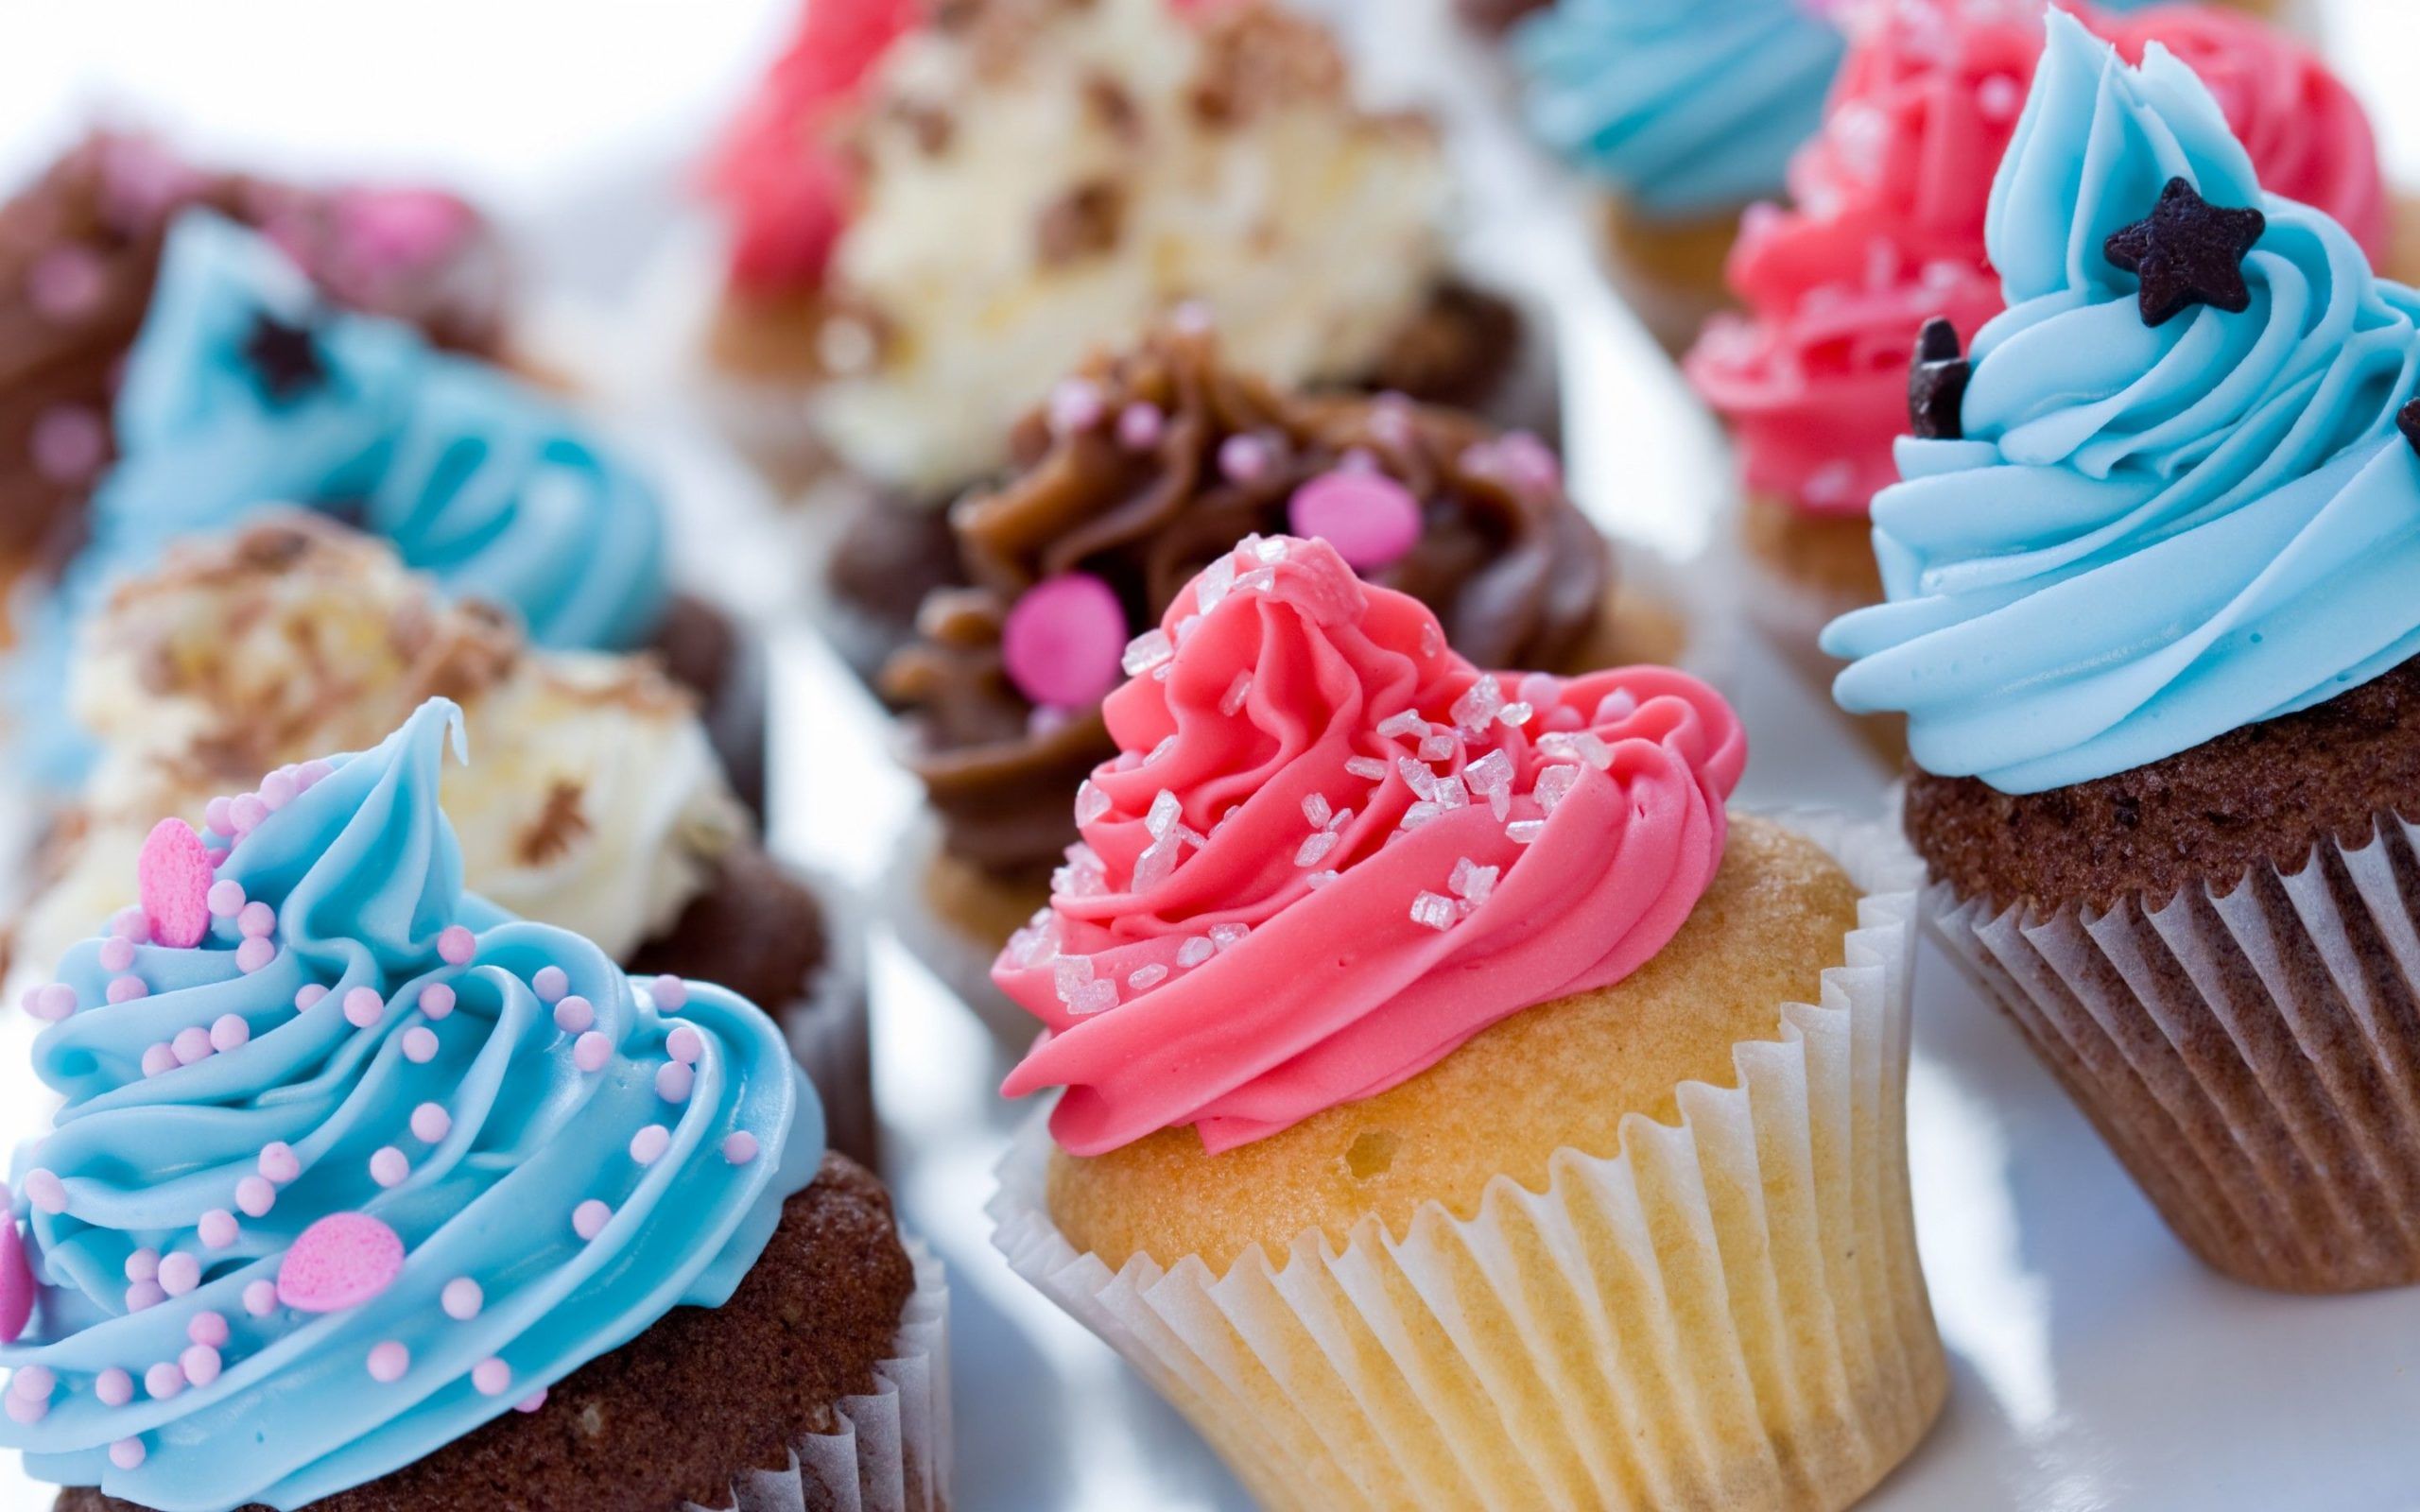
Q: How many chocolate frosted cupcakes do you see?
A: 2